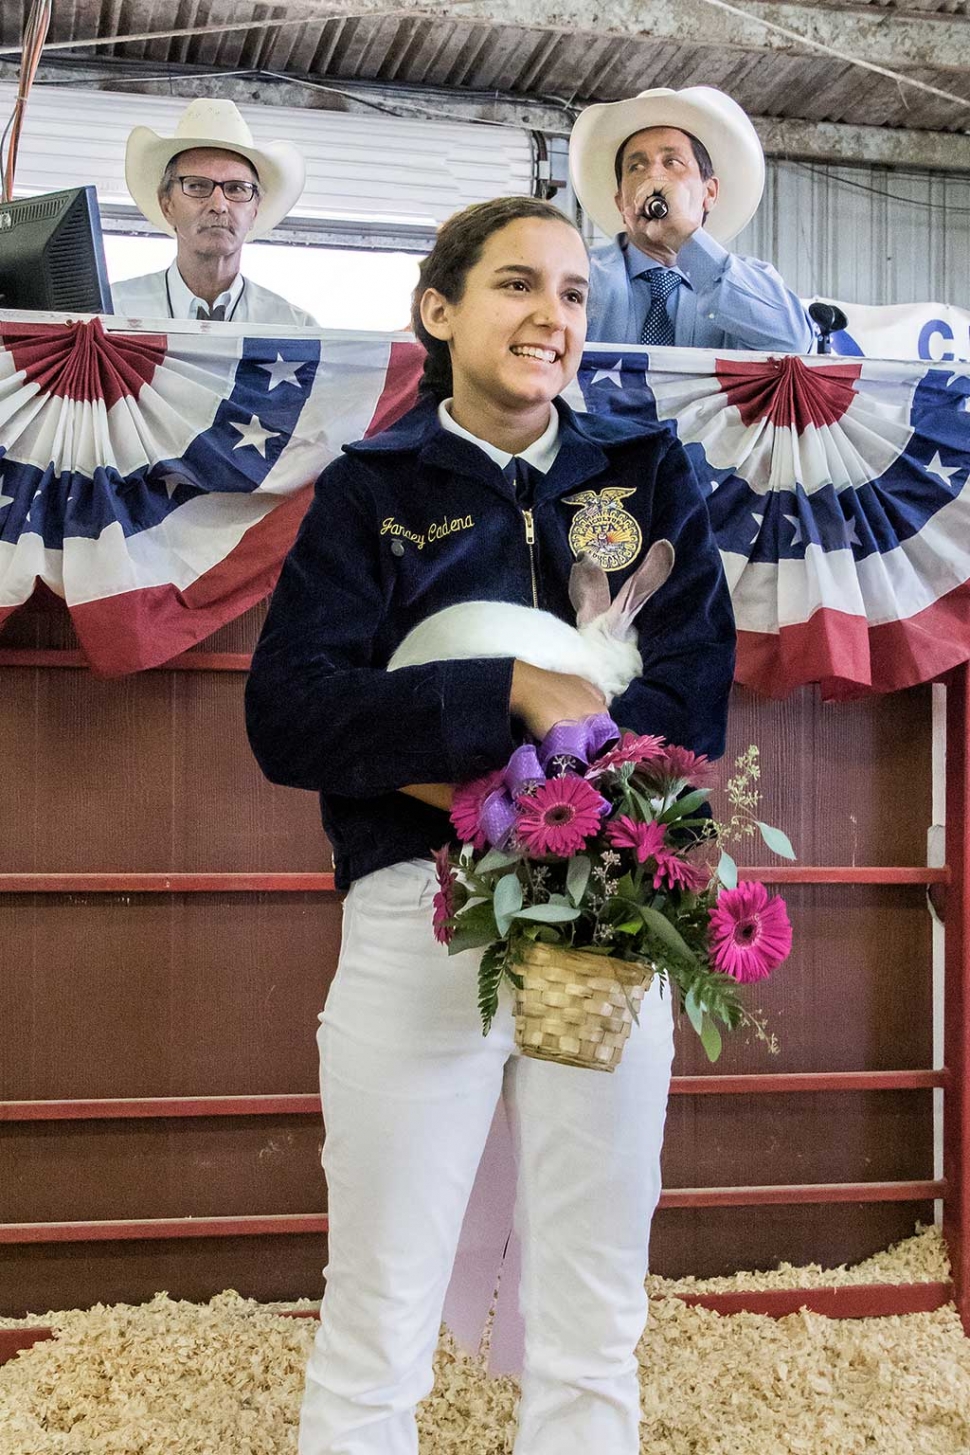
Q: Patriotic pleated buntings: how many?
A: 2